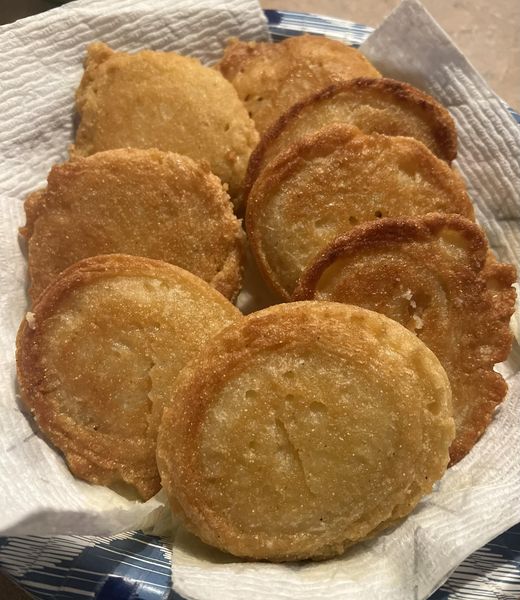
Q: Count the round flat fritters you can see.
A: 8